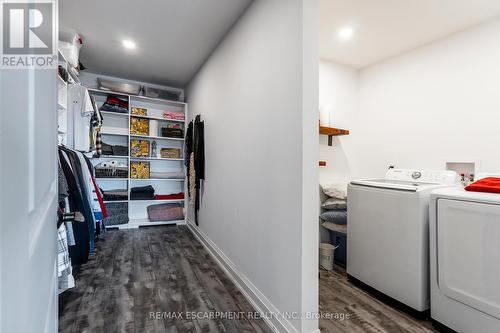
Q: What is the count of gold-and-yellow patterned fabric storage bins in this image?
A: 4